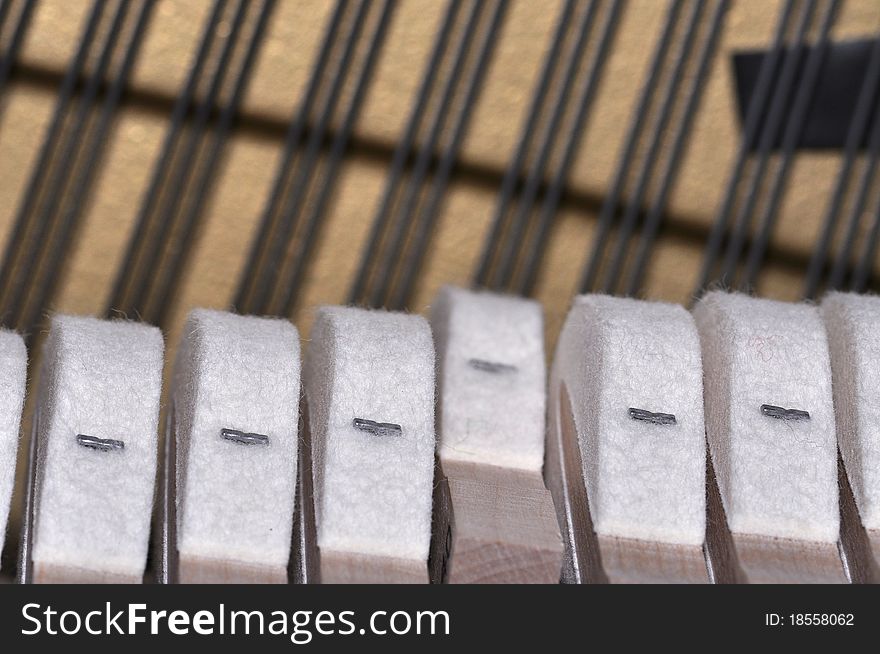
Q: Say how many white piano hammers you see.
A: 8